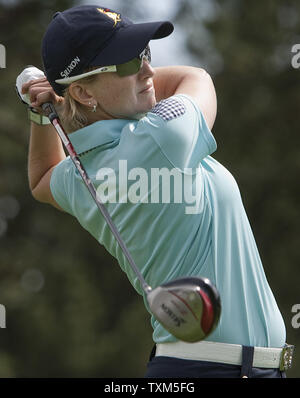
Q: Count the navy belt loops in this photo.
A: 1